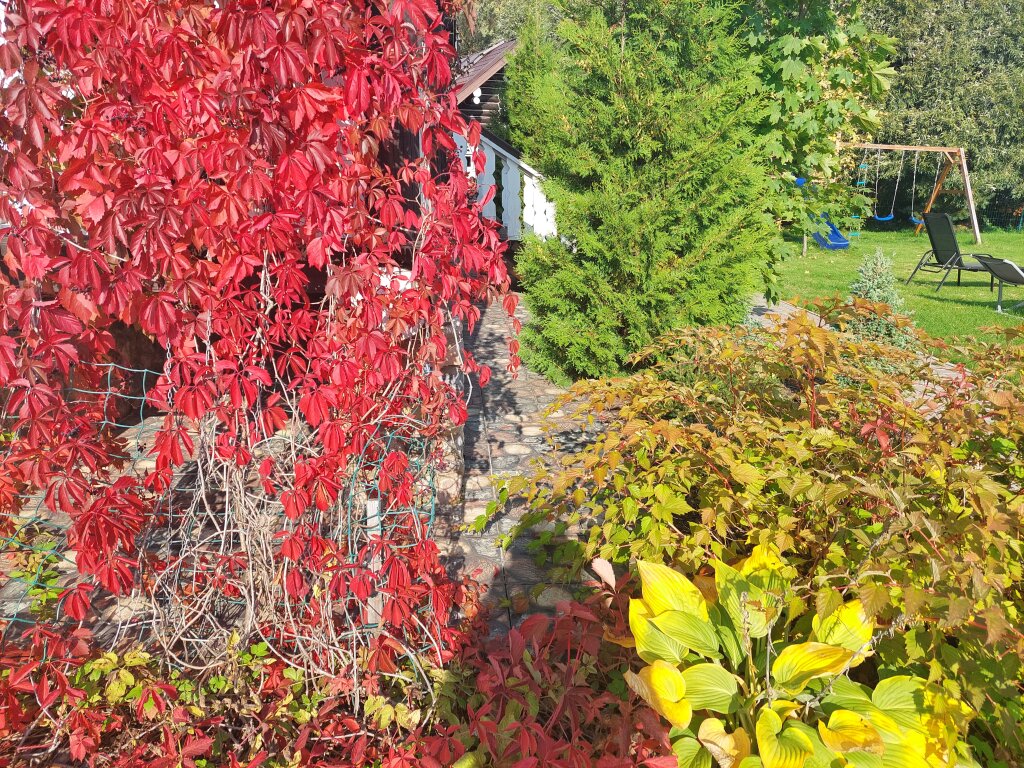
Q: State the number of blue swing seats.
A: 2